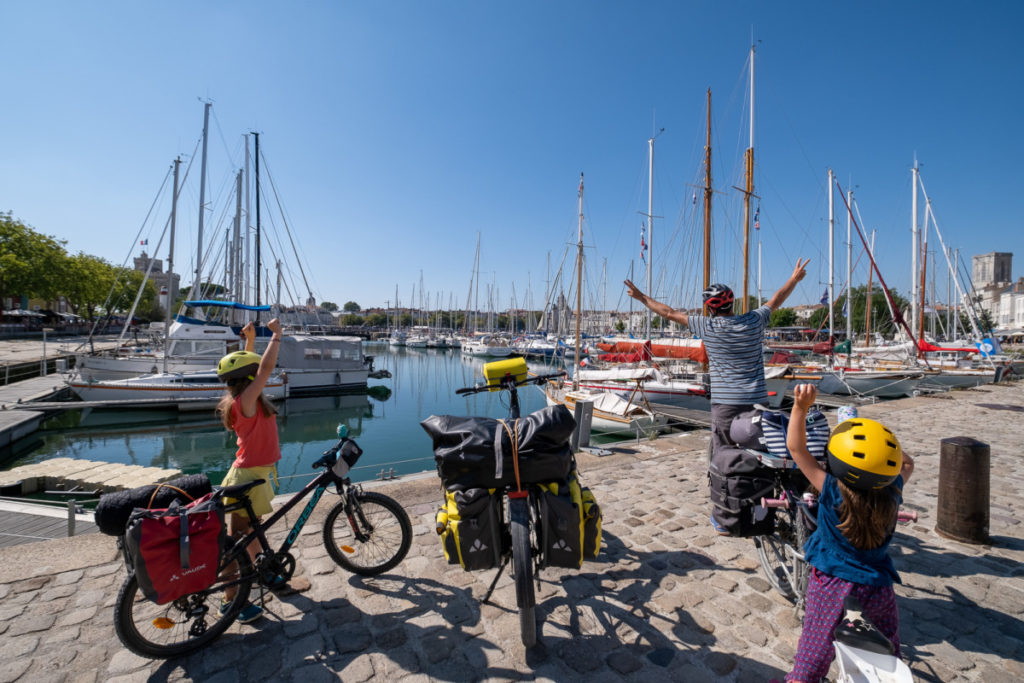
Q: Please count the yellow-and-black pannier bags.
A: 2